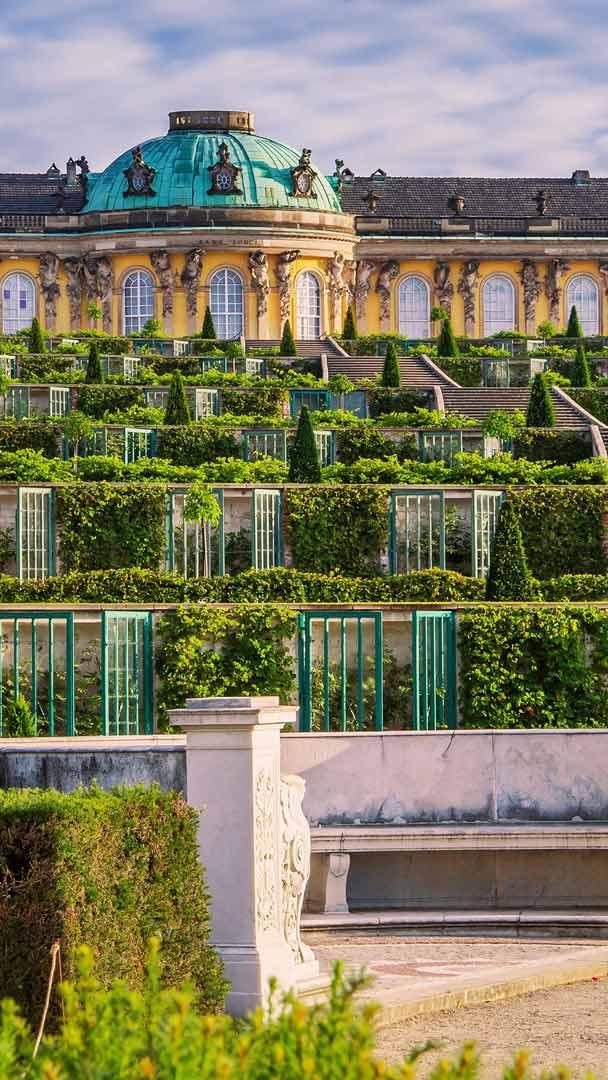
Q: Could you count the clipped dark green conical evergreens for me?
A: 13